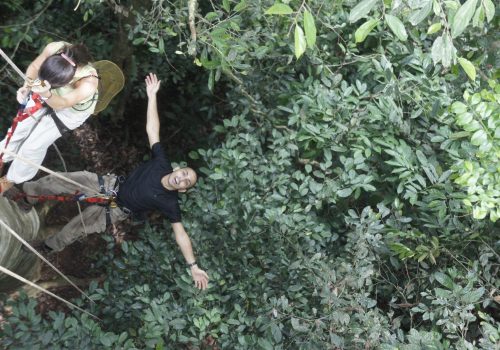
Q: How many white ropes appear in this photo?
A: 4